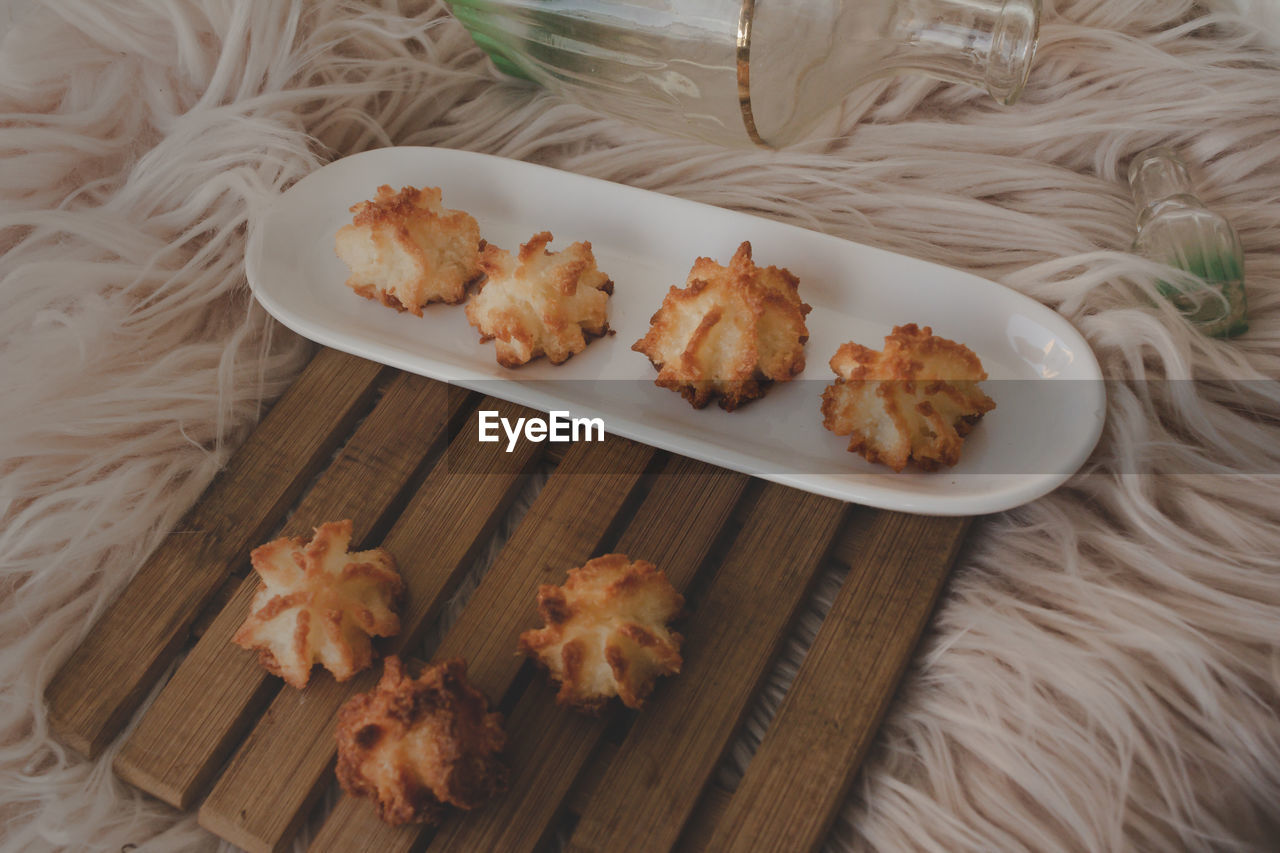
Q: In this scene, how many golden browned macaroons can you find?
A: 7